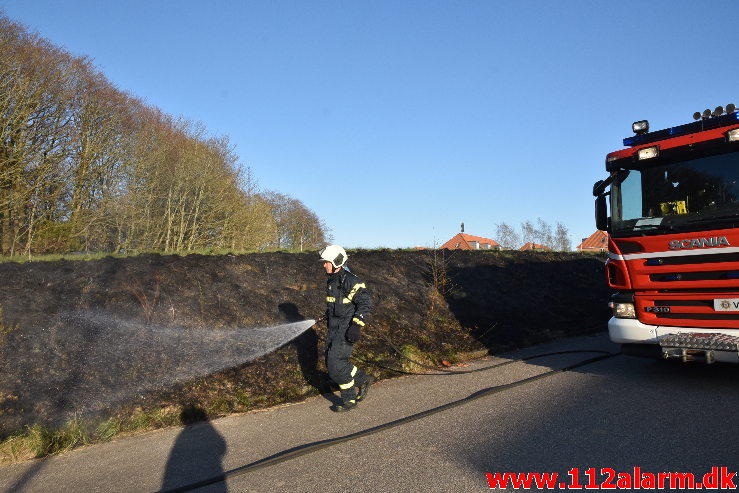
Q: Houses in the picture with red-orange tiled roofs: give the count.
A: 3